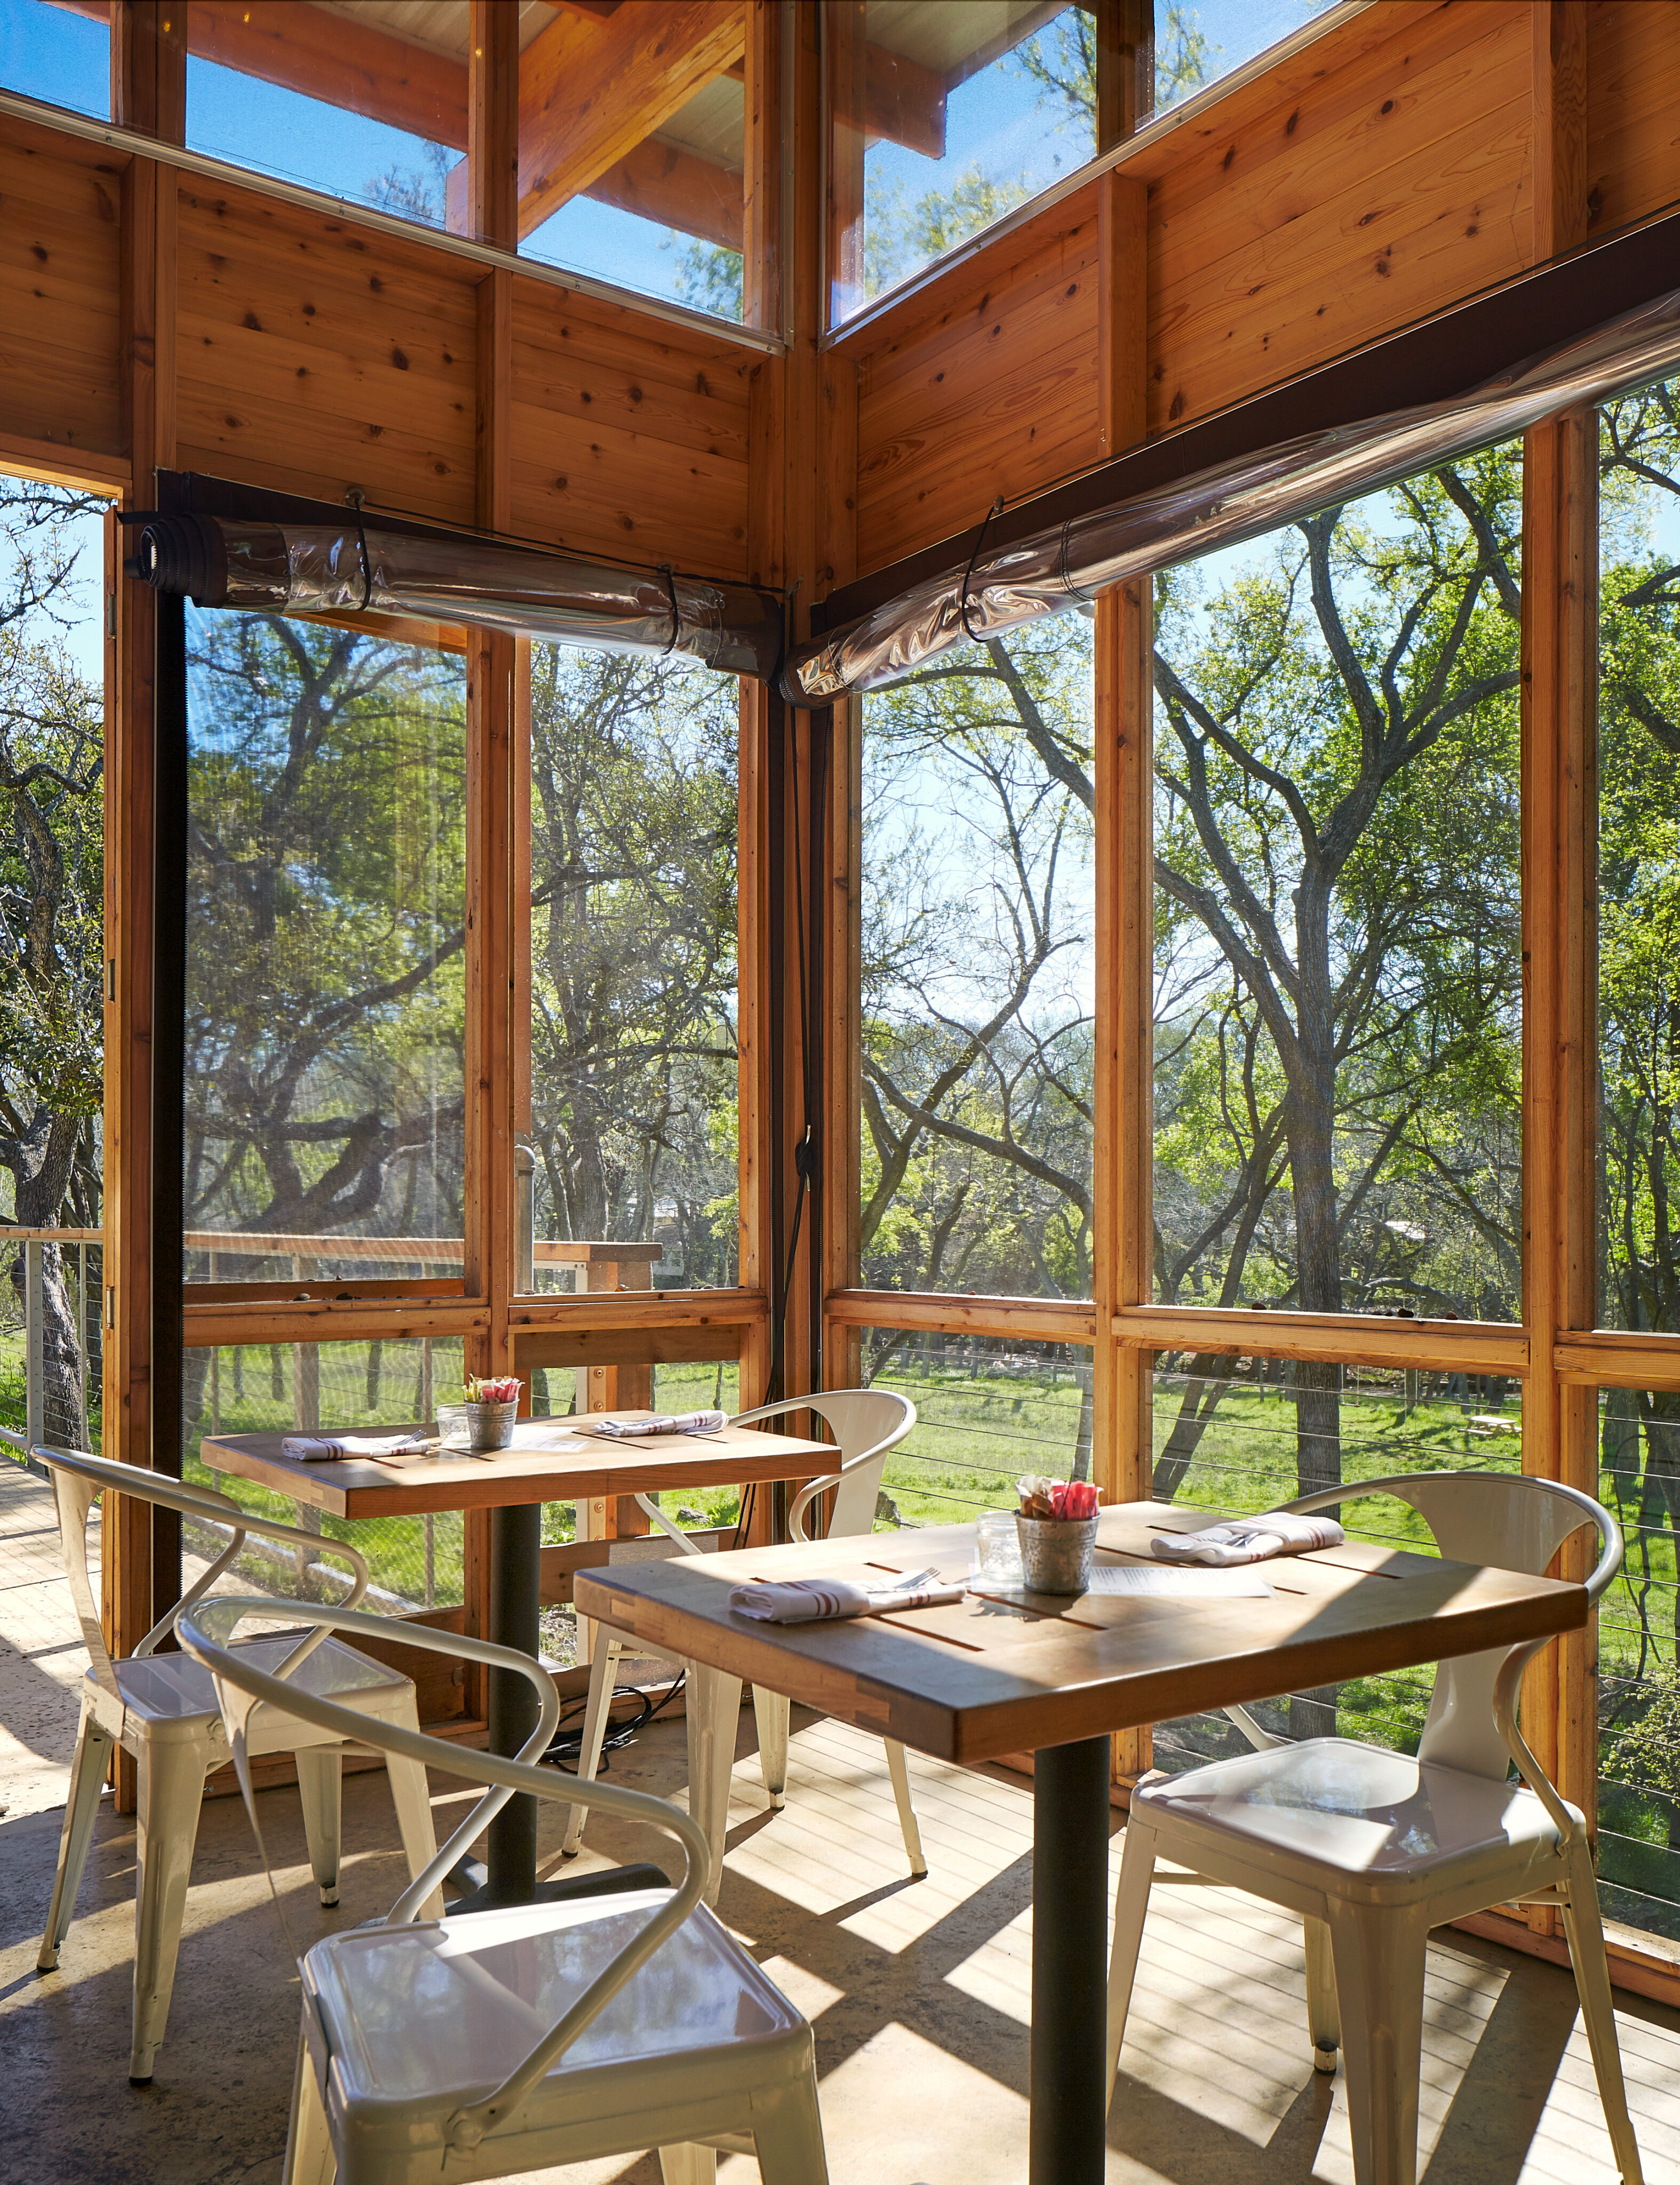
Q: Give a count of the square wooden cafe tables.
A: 2